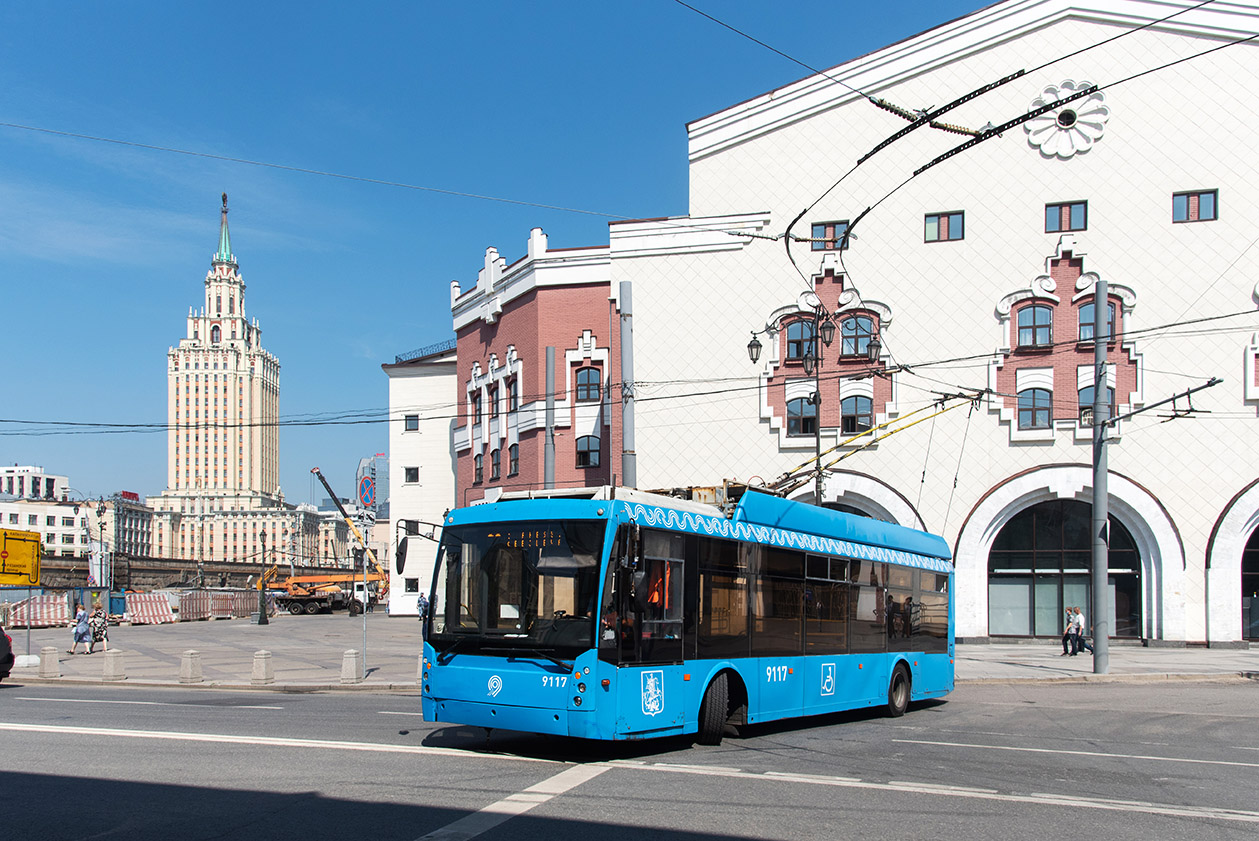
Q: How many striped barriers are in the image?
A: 5